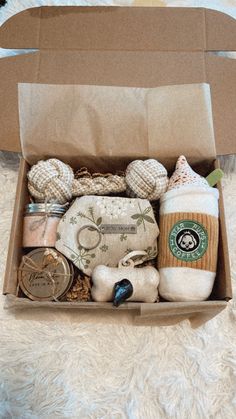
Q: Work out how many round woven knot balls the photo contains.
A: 2